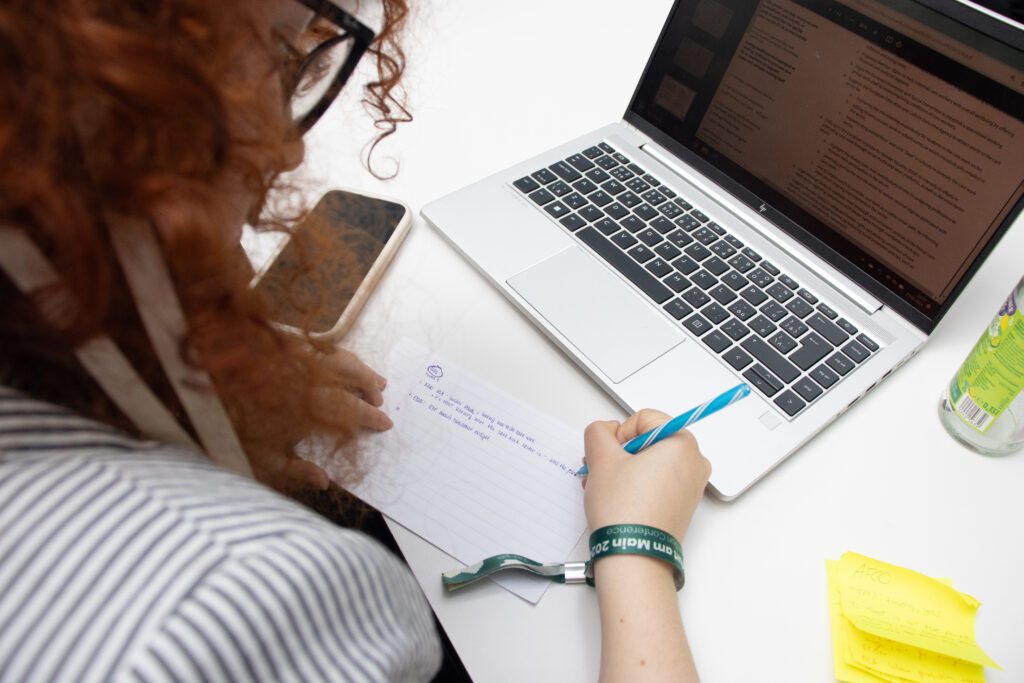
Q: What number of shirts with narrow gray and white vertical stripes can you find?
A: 1